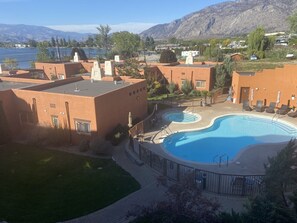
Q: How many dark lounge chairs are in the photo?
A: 5